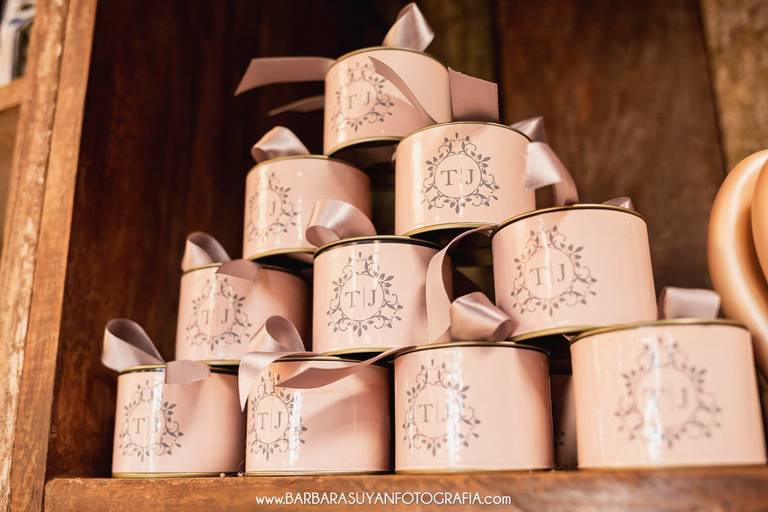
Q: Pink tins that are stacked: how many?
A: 10